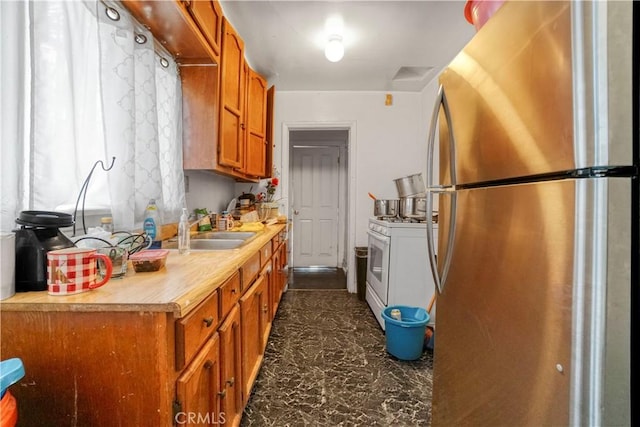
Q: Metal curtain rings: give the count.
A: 3